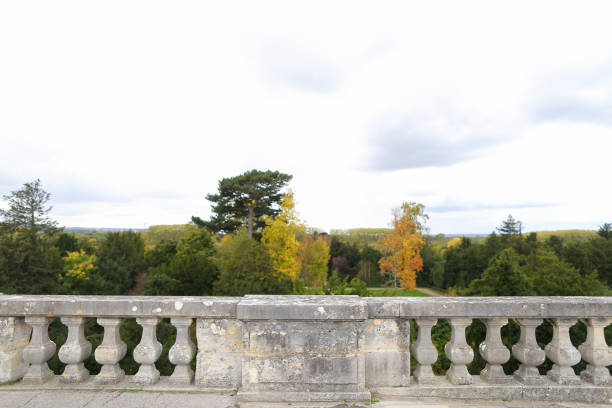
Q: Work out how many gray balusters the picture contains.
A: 11